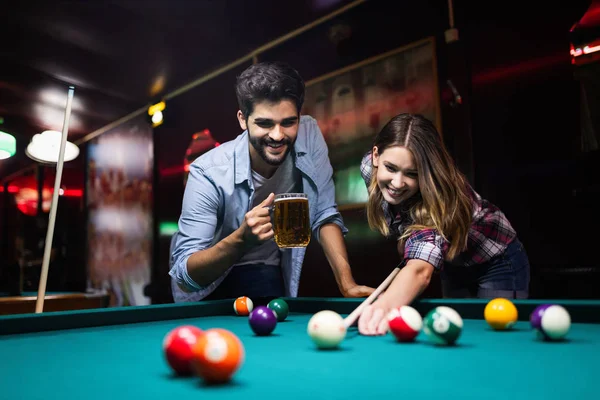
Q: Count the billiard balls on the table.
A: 10